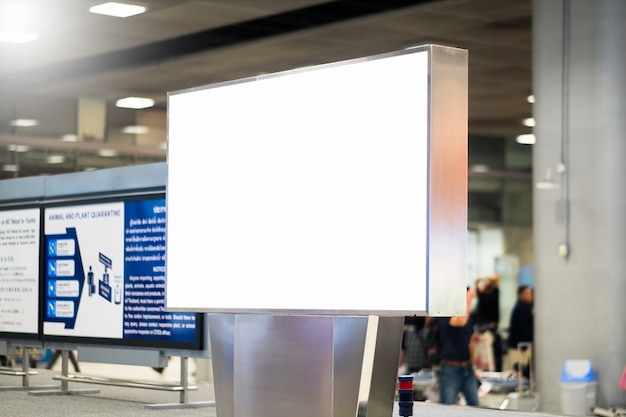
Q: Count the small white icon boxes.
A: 4